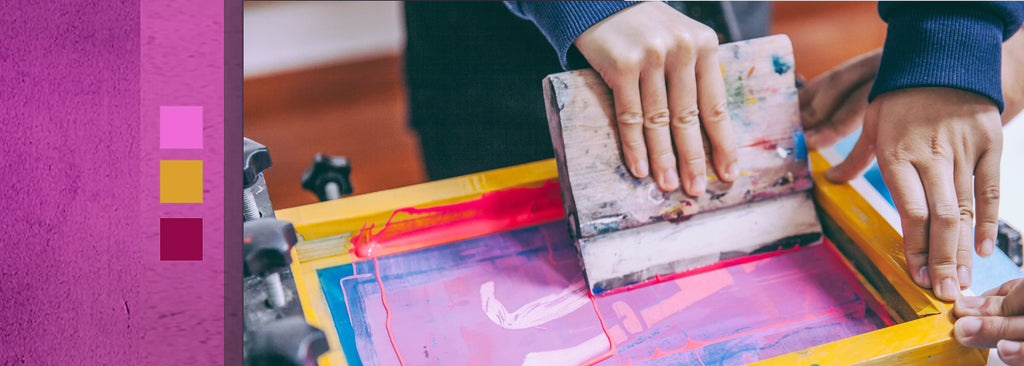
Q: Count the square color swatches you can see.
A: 3